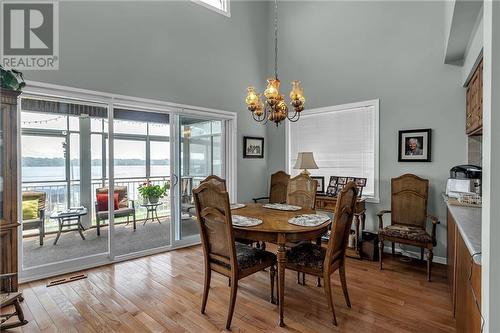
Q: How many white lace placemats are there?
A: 4